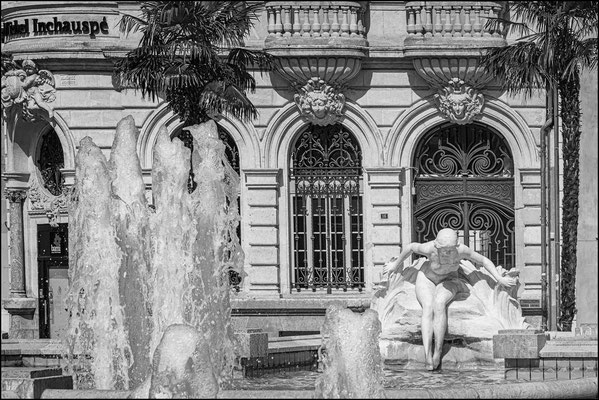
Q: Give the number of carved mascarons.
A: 2